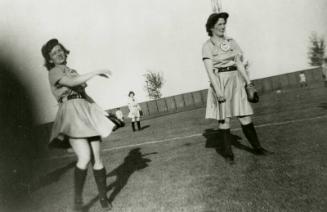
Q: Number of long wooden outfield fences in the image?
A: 1